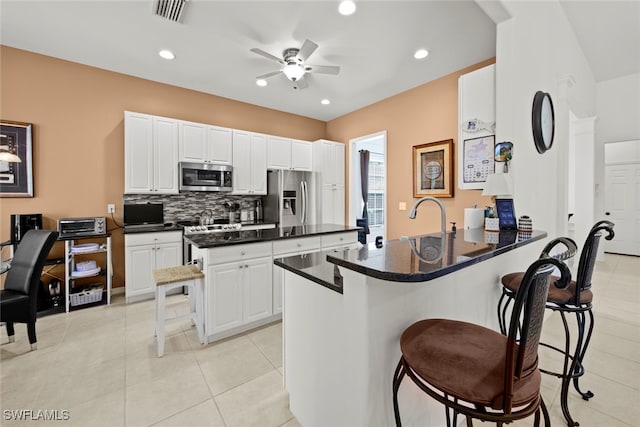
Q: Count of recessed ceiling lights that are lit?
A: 5